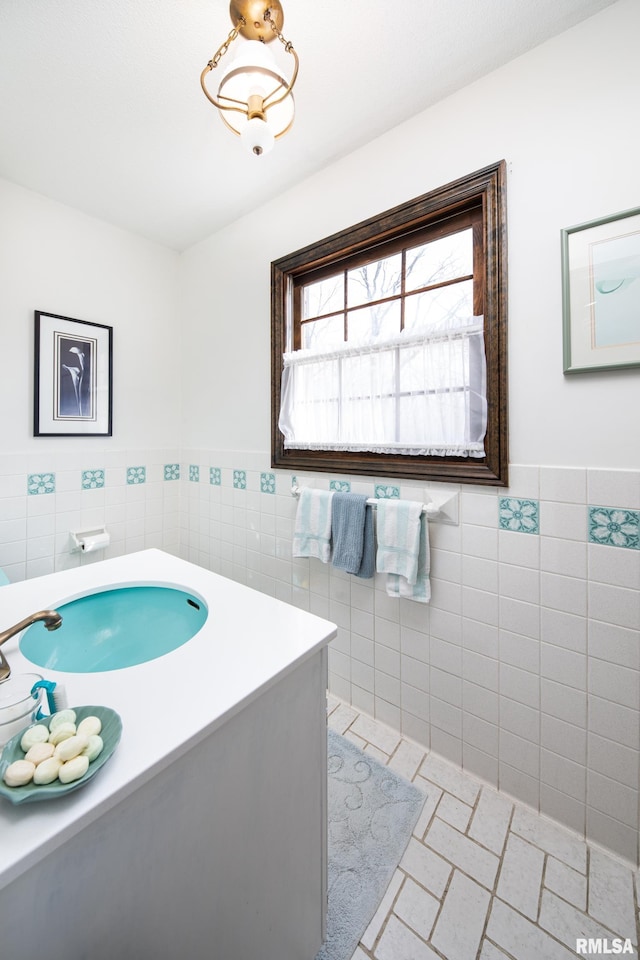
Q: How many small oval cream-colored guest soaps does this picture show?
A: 10